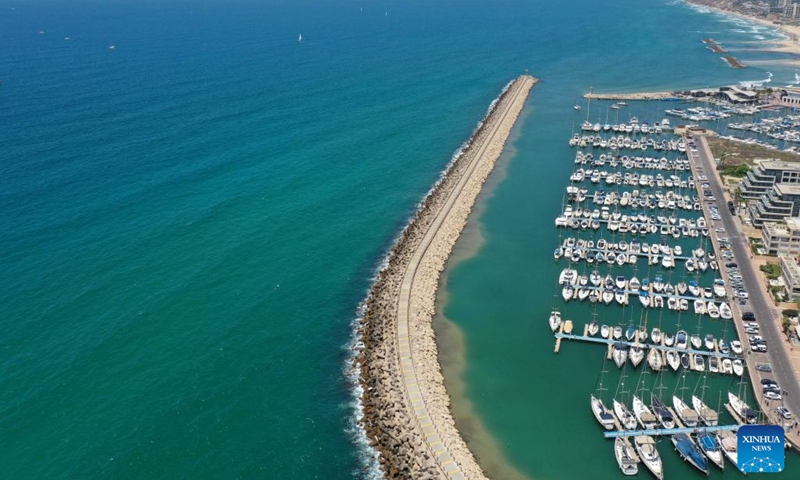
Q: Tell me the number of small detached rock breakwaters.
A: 3